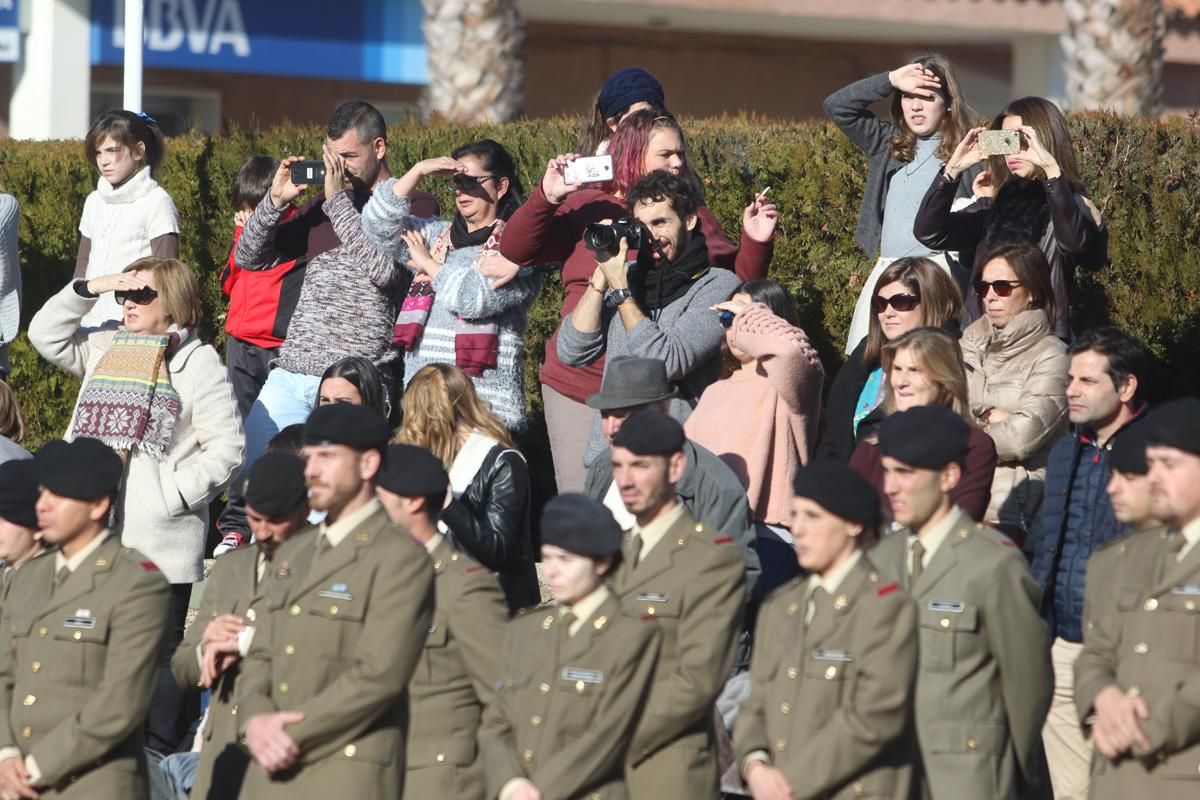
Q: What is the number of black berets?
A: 11